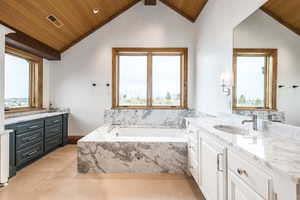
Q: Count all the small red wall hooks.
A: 0